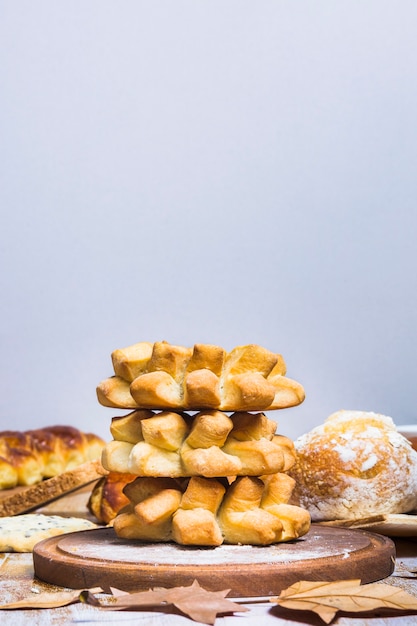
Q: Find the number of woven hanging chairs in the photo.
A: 0